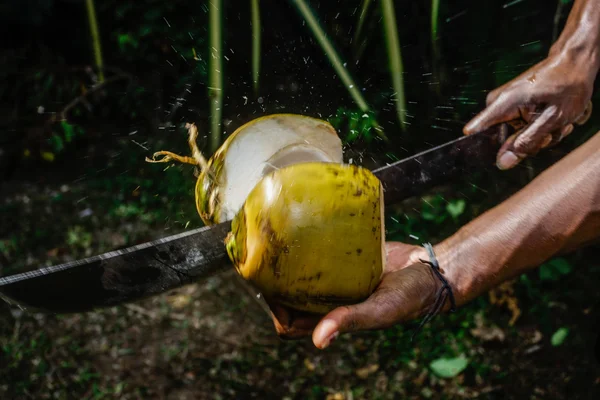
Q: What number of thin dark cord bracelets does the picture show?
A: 1